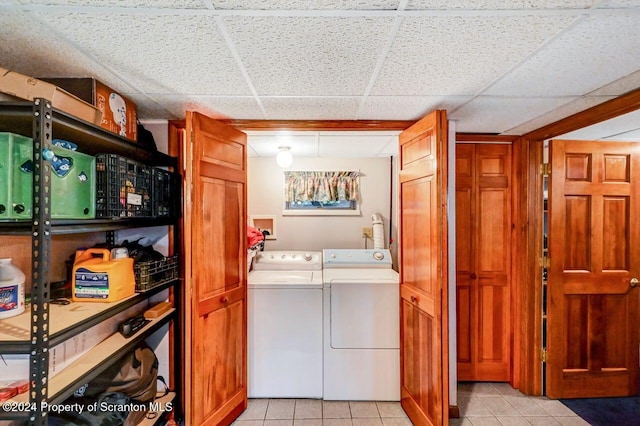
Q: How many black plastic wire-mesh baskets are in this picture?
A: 3